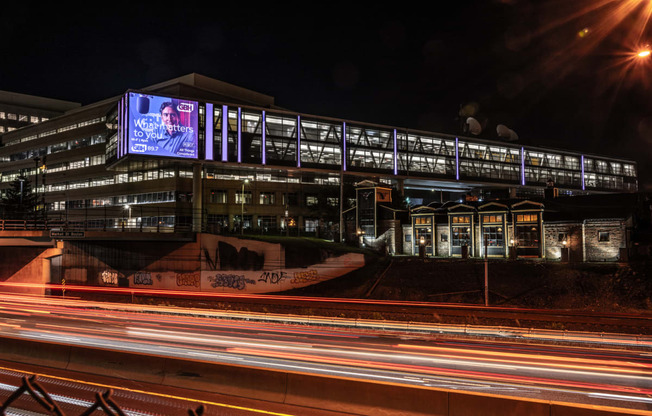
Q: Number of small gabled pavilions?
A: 4